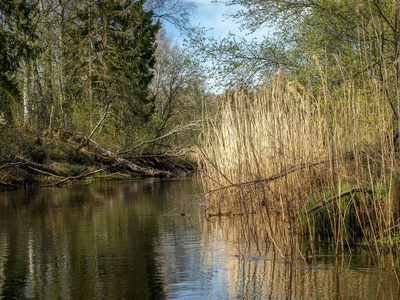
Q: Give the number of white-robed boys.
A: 0